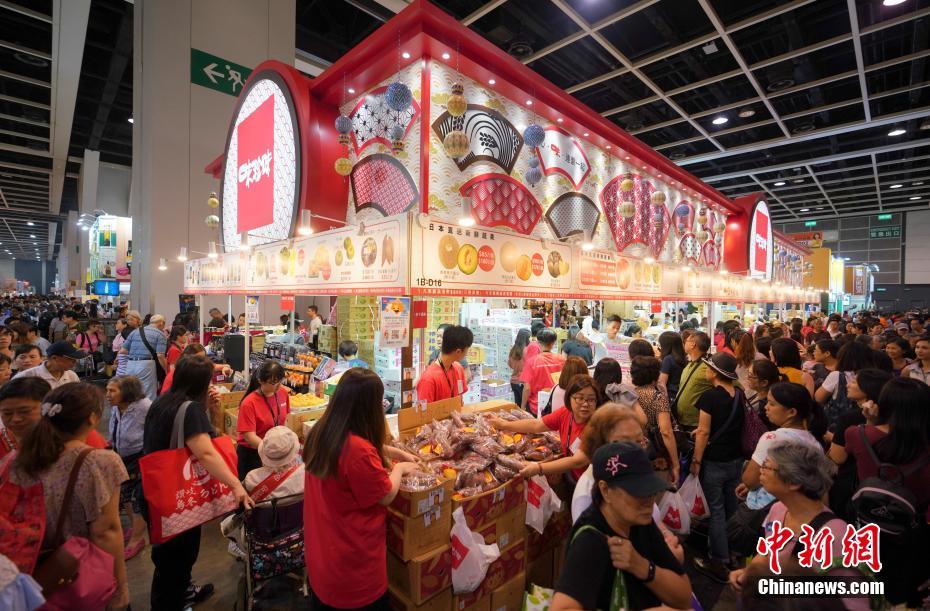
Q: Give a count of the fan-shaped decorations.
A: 11